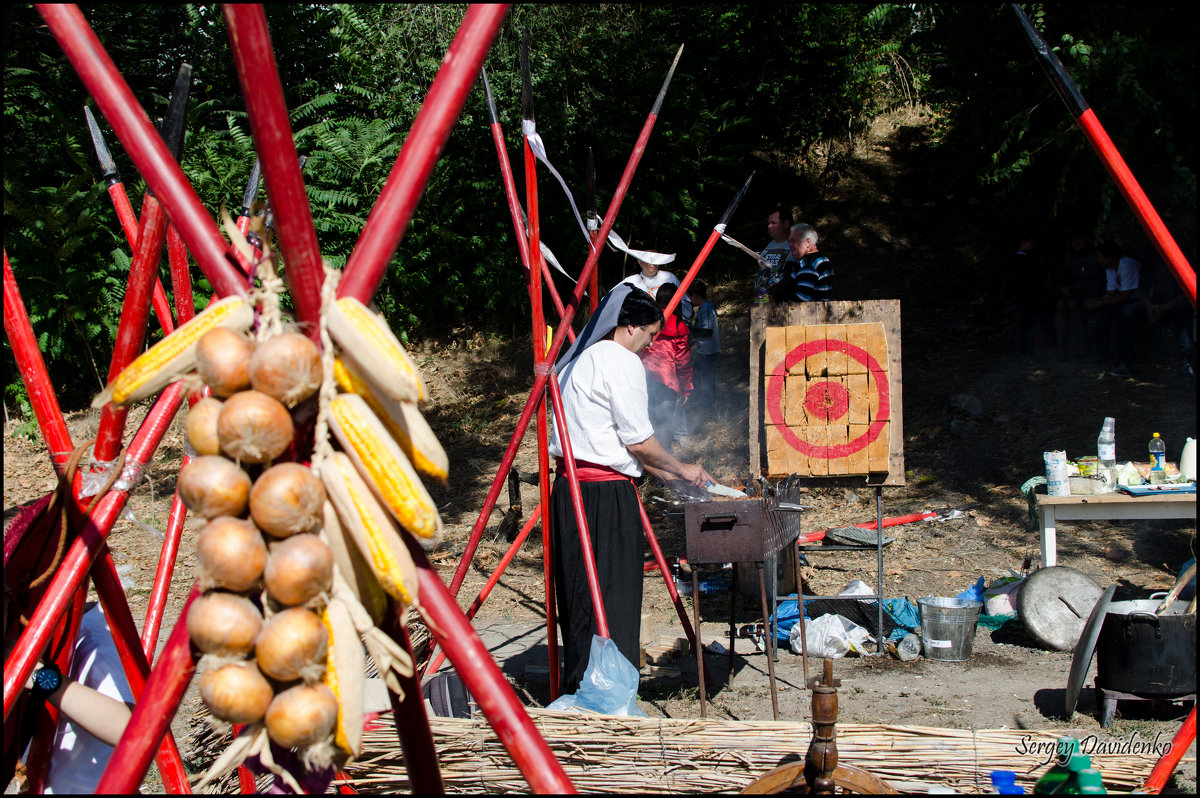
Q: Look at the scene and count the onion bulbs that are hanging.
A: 12